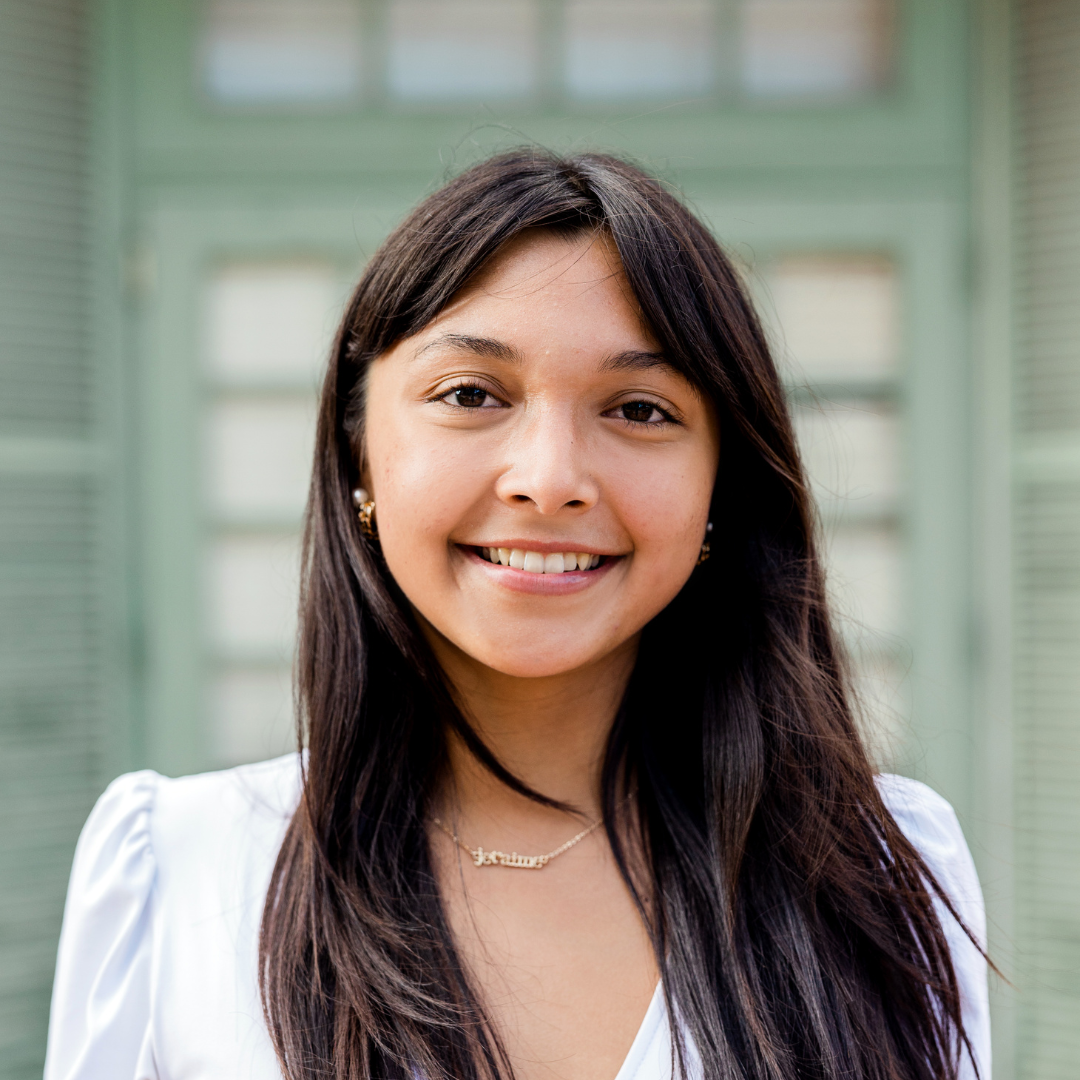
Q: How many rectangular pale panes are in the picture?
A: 12